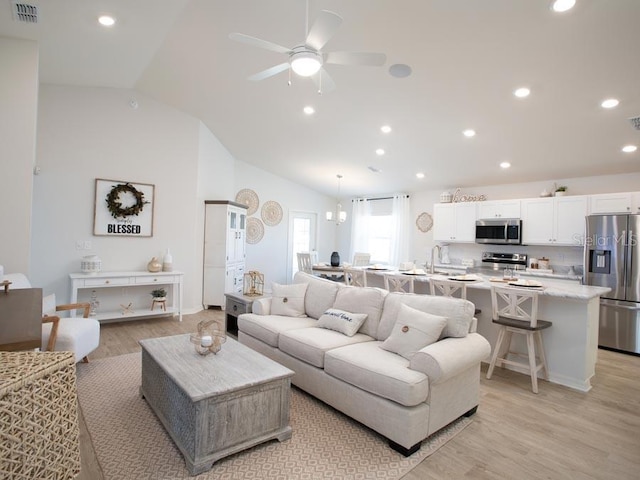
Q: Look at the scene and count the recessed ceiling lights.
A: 11